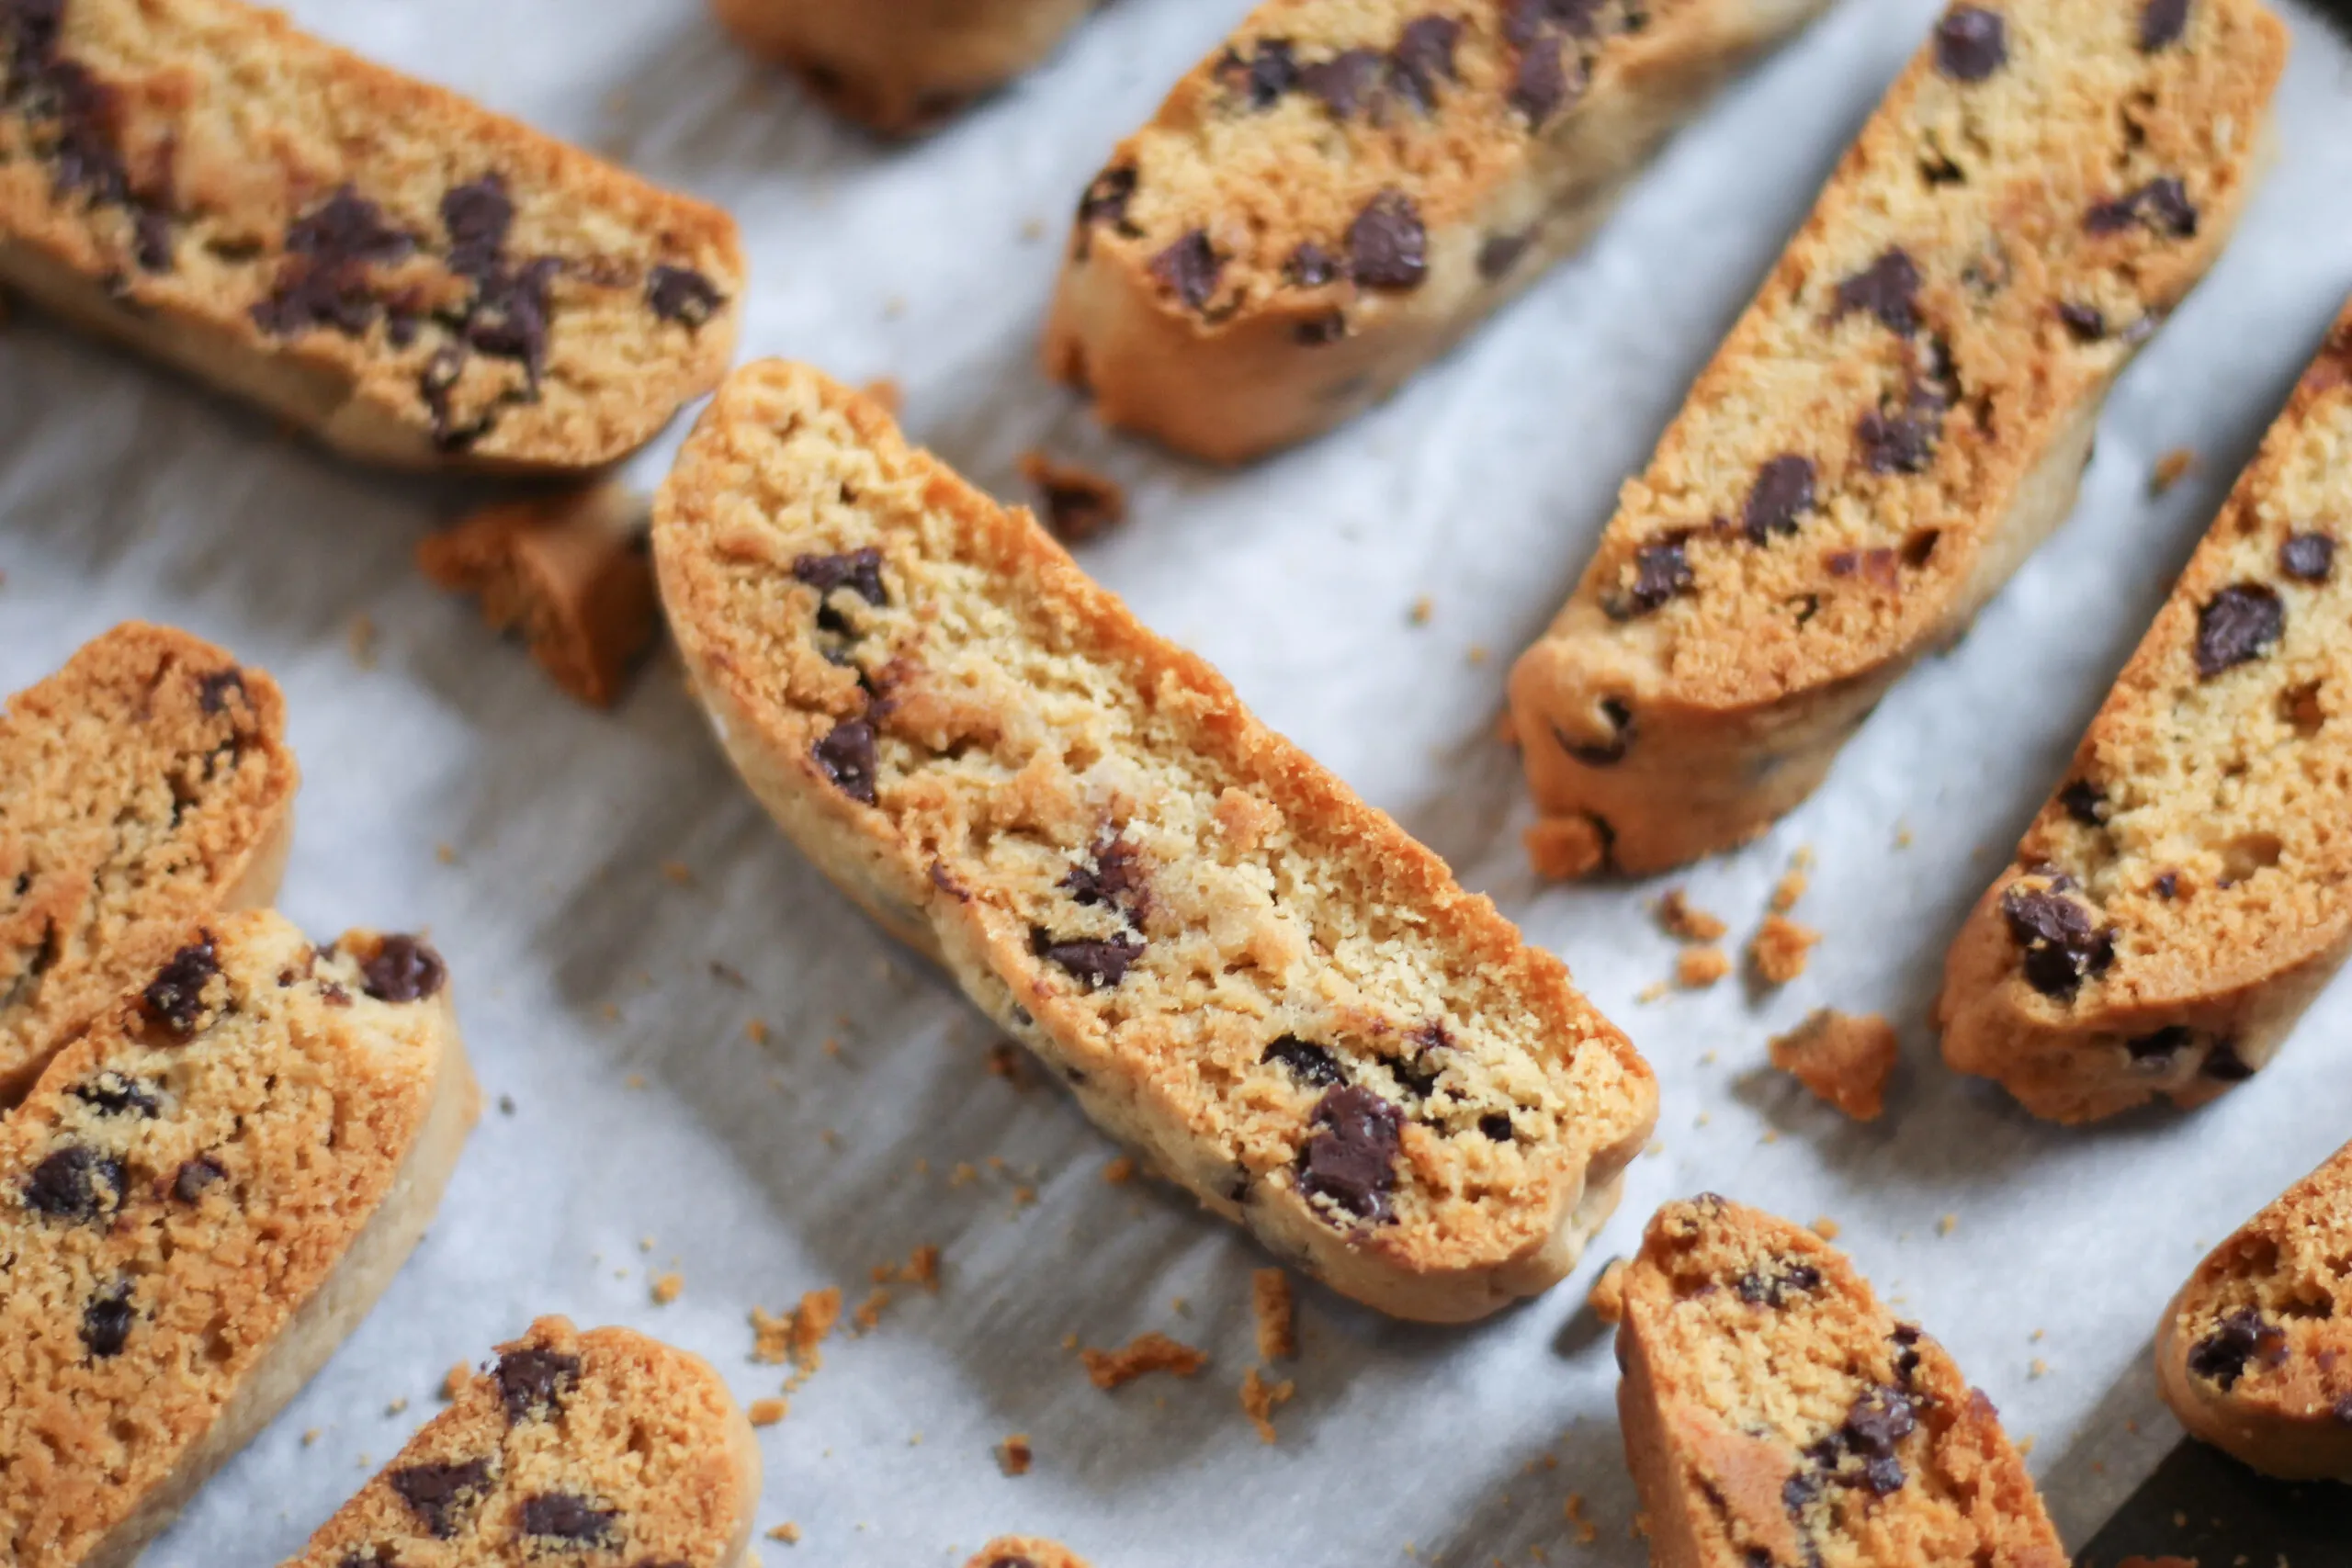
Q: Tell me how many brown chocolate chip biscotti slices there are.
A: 12